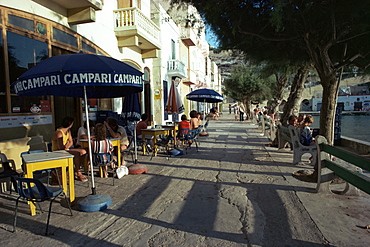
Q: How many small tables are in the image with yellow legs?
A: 4